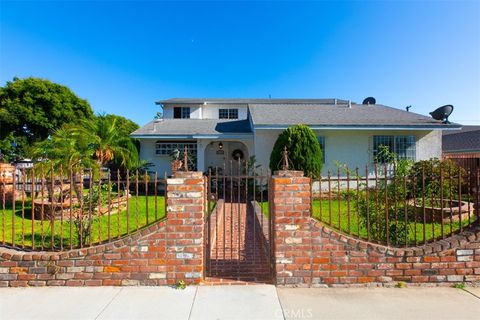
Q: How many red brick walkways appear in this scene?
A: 1